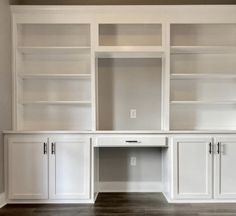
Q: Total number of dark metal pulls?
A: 5